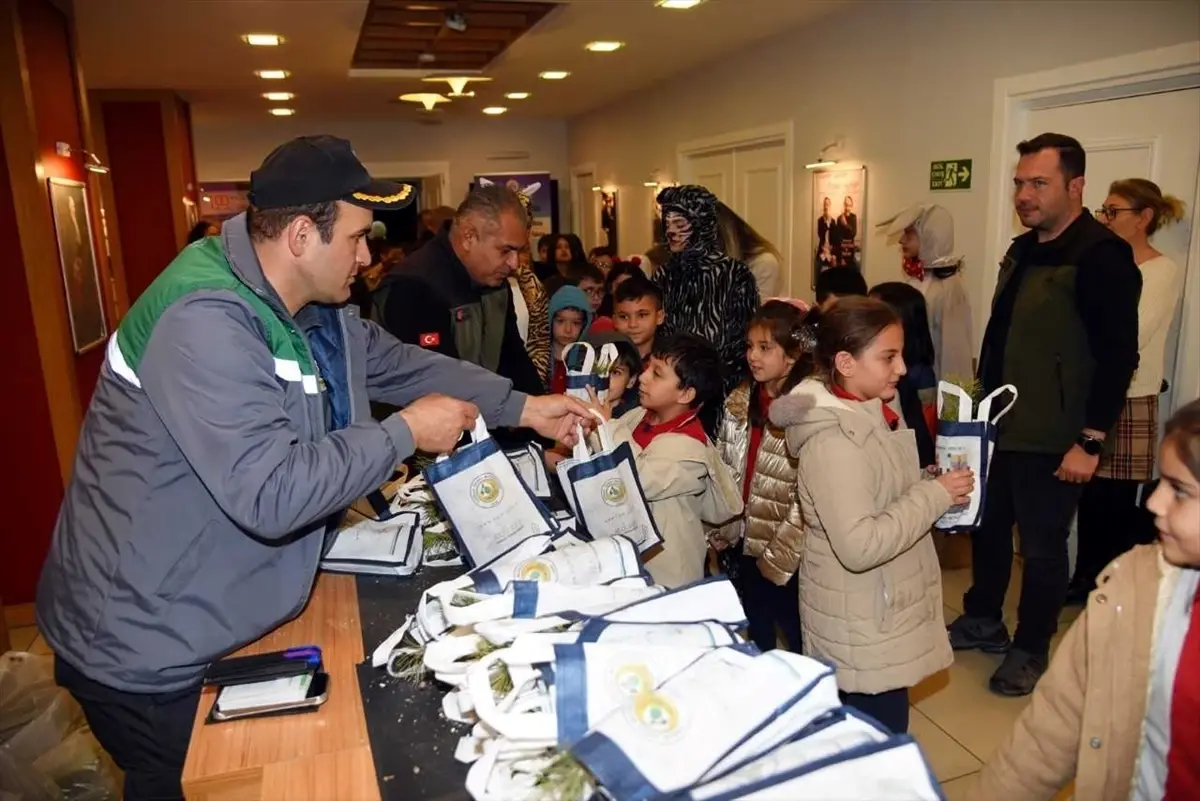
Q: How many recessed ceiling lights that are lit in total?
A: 9